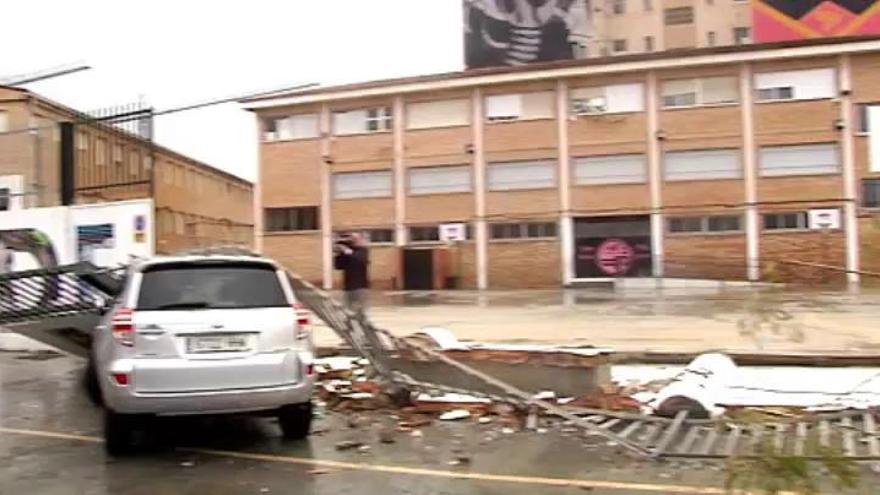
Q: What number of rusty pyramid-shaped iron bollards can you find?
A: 0